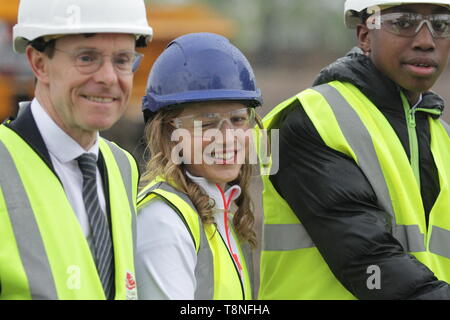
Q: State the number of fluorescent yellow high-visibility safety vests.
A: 3